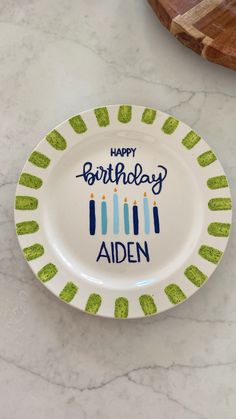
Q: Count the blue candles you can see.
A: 7